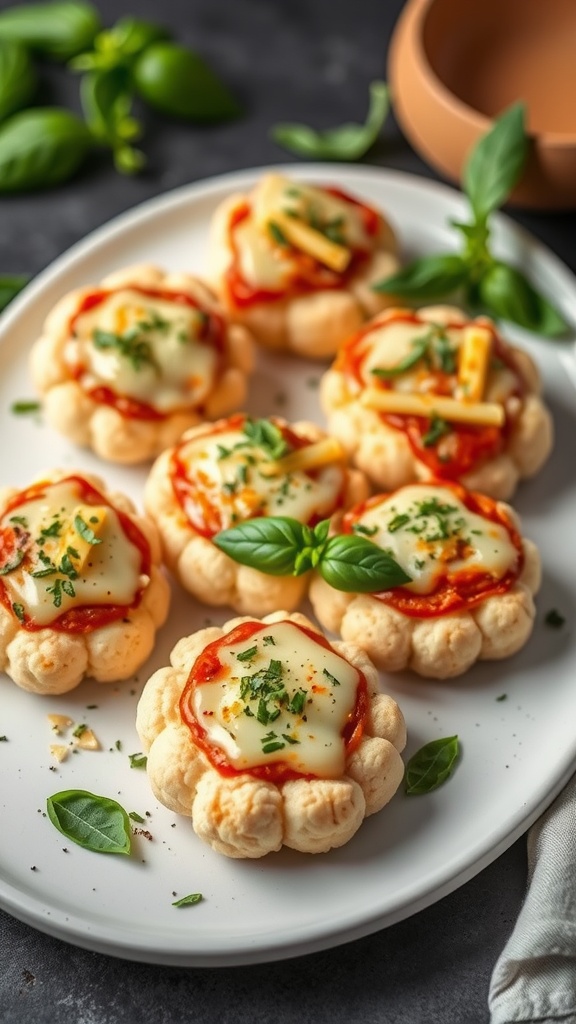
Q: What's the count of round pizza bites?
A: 7